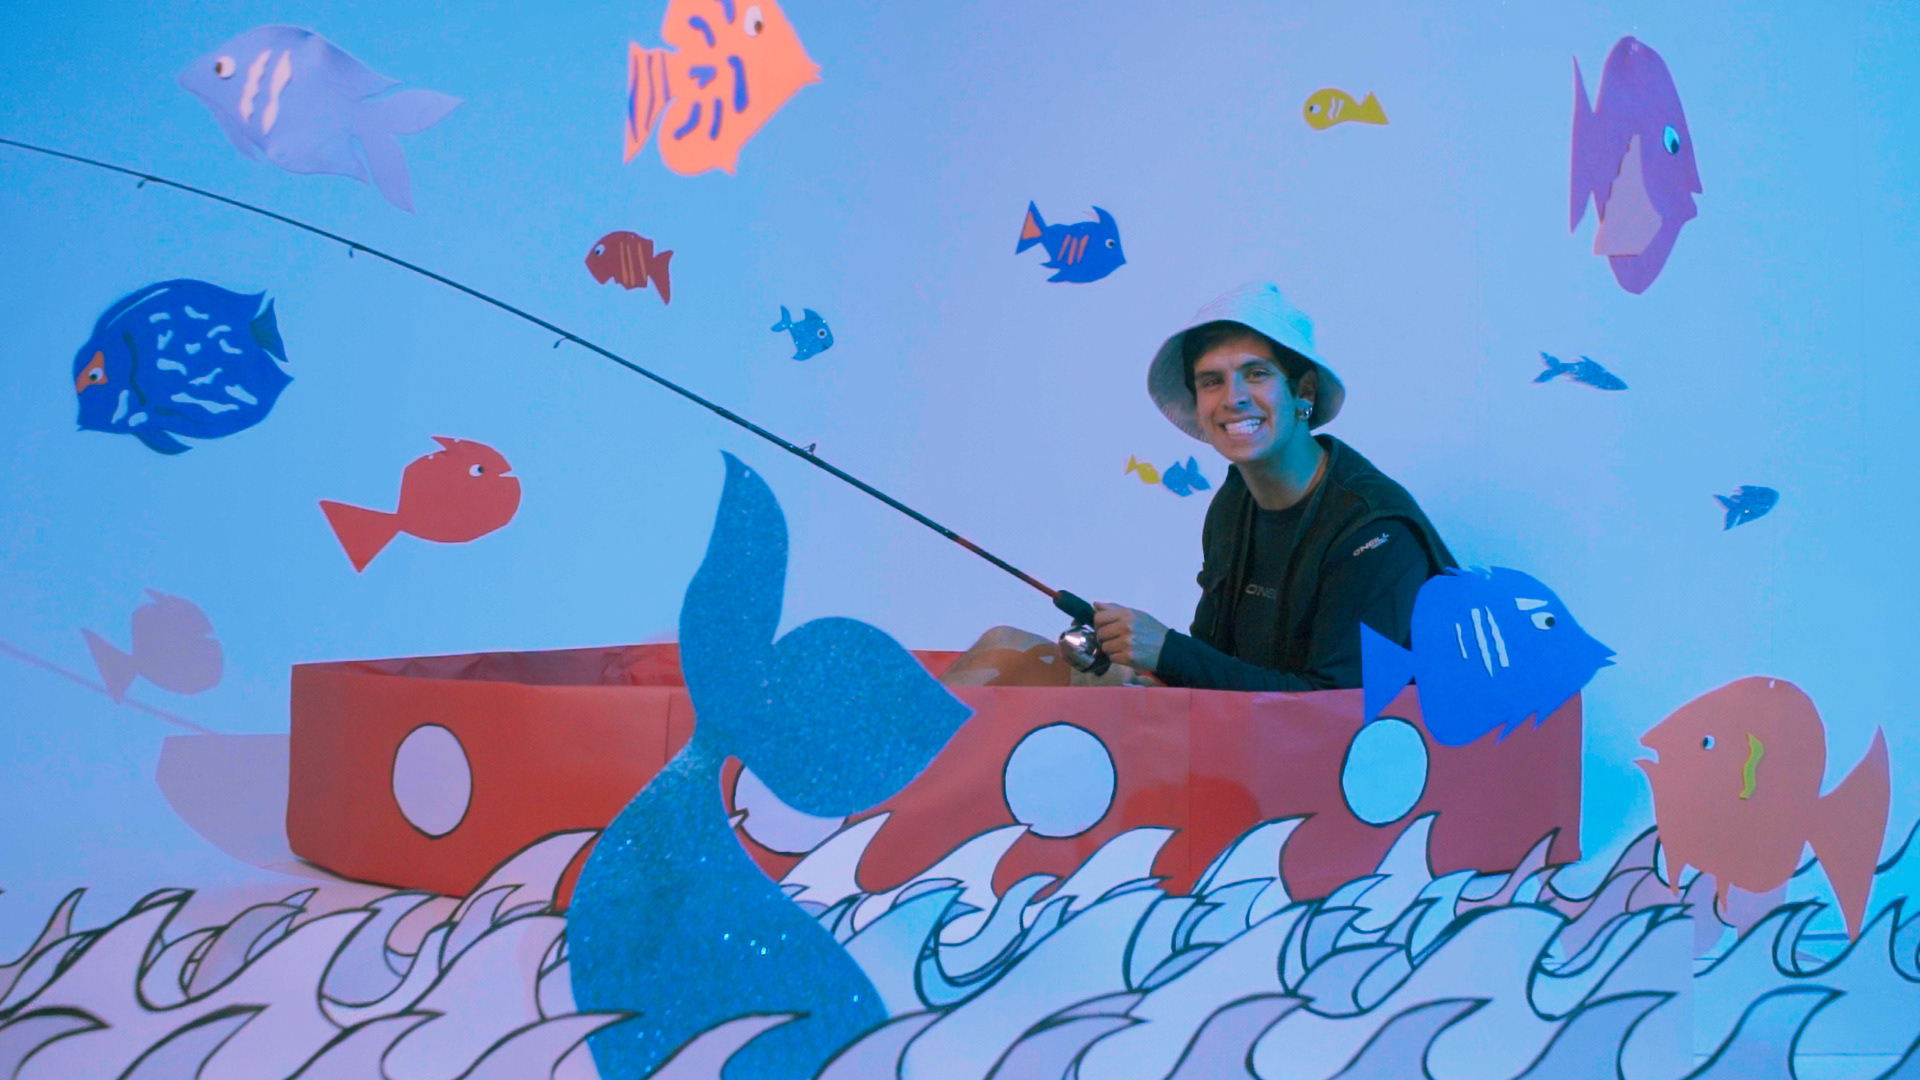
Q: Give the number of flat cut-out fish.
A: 15